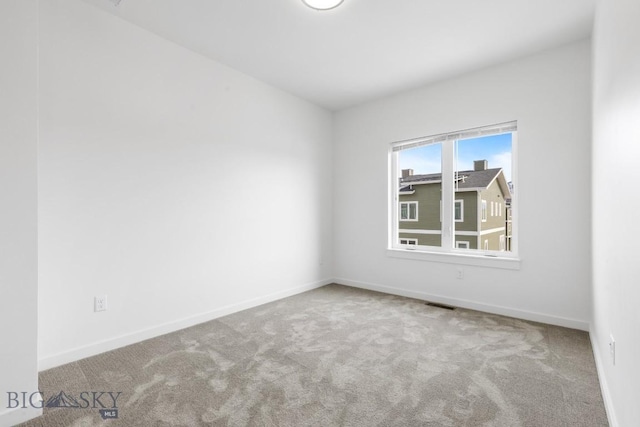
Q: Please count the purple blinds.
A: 0